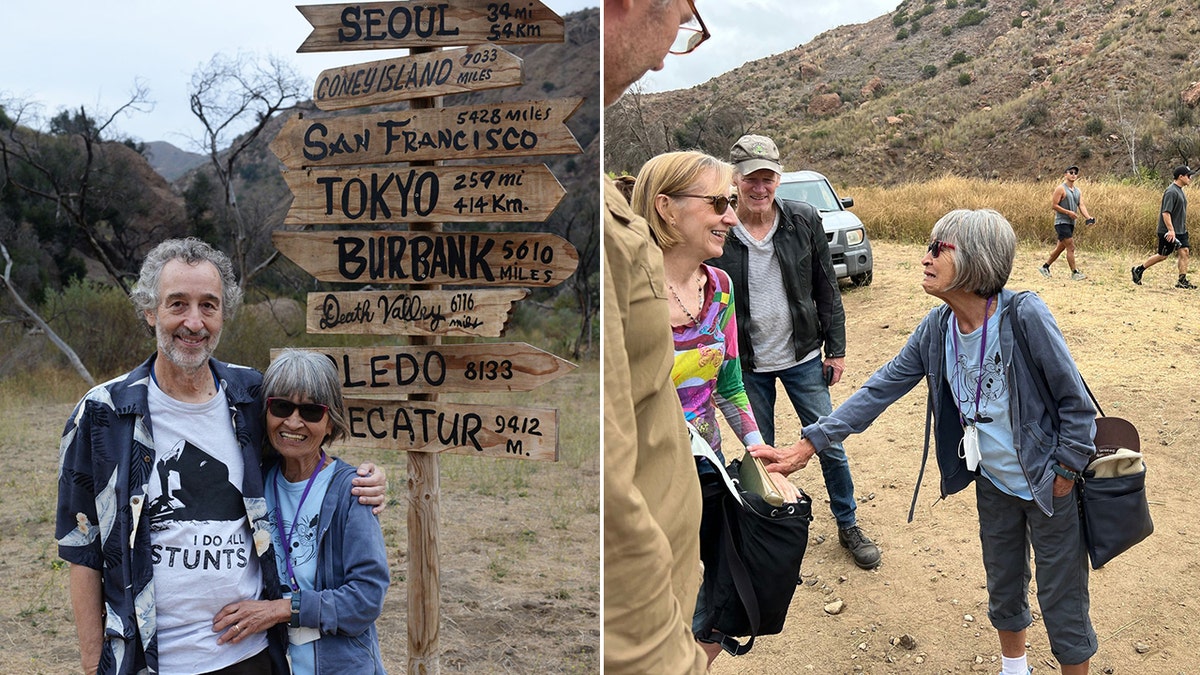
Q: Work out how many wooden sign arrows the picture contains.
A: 8